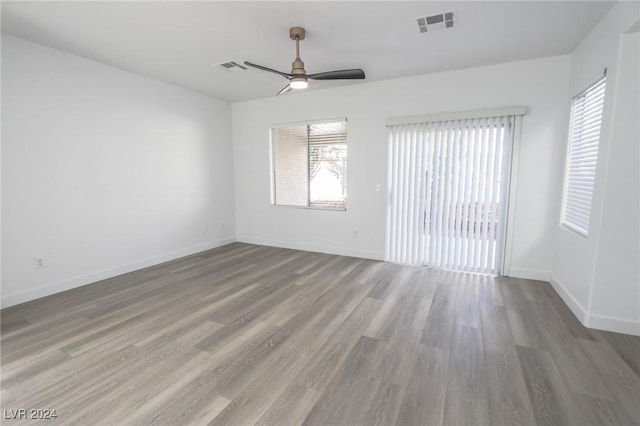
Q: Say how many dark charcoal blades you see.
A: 3